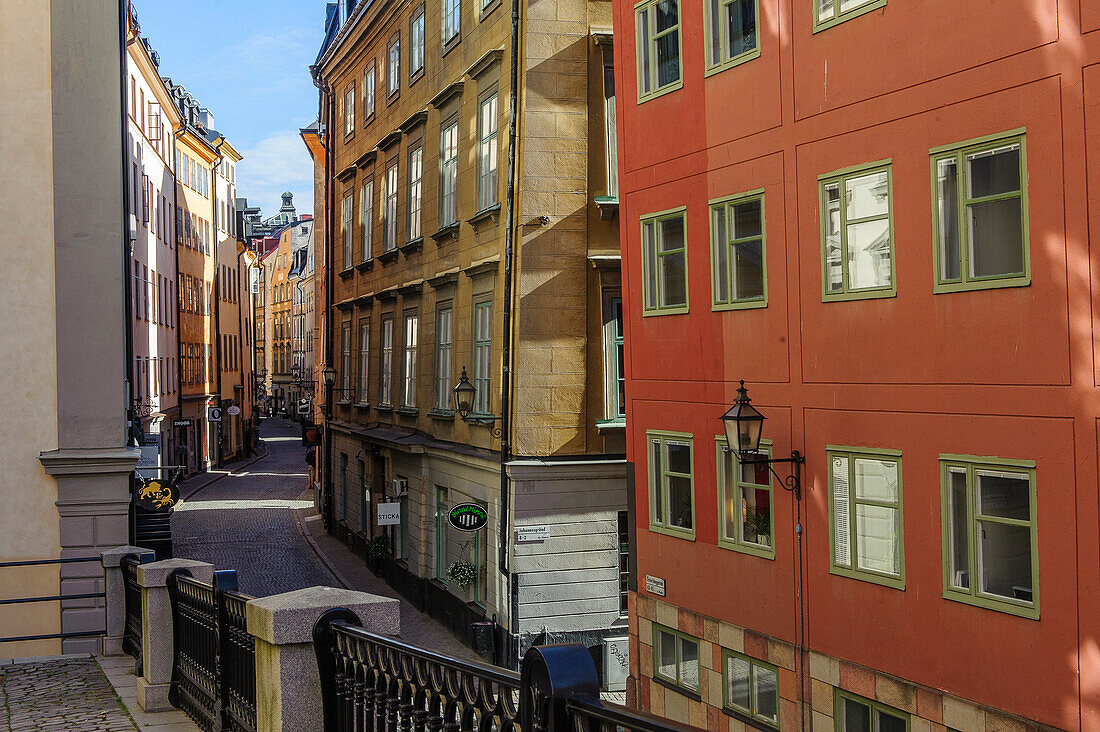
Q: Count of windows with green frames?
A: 14